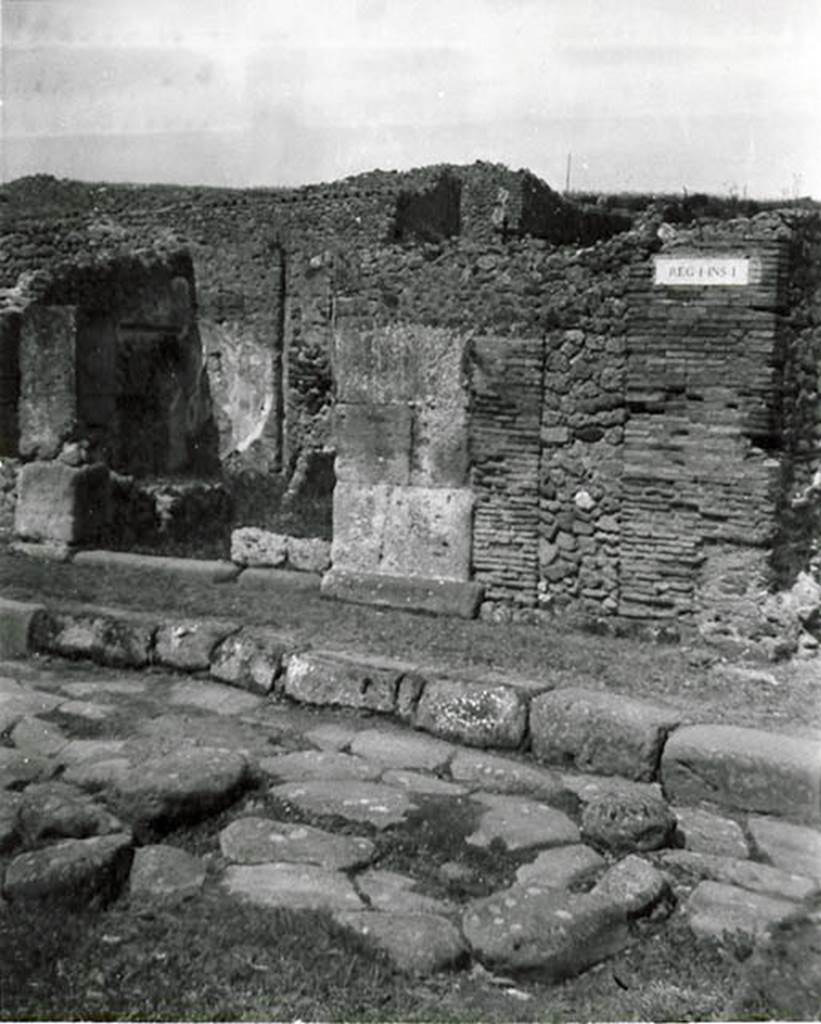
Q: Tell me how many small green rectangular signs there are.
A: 0